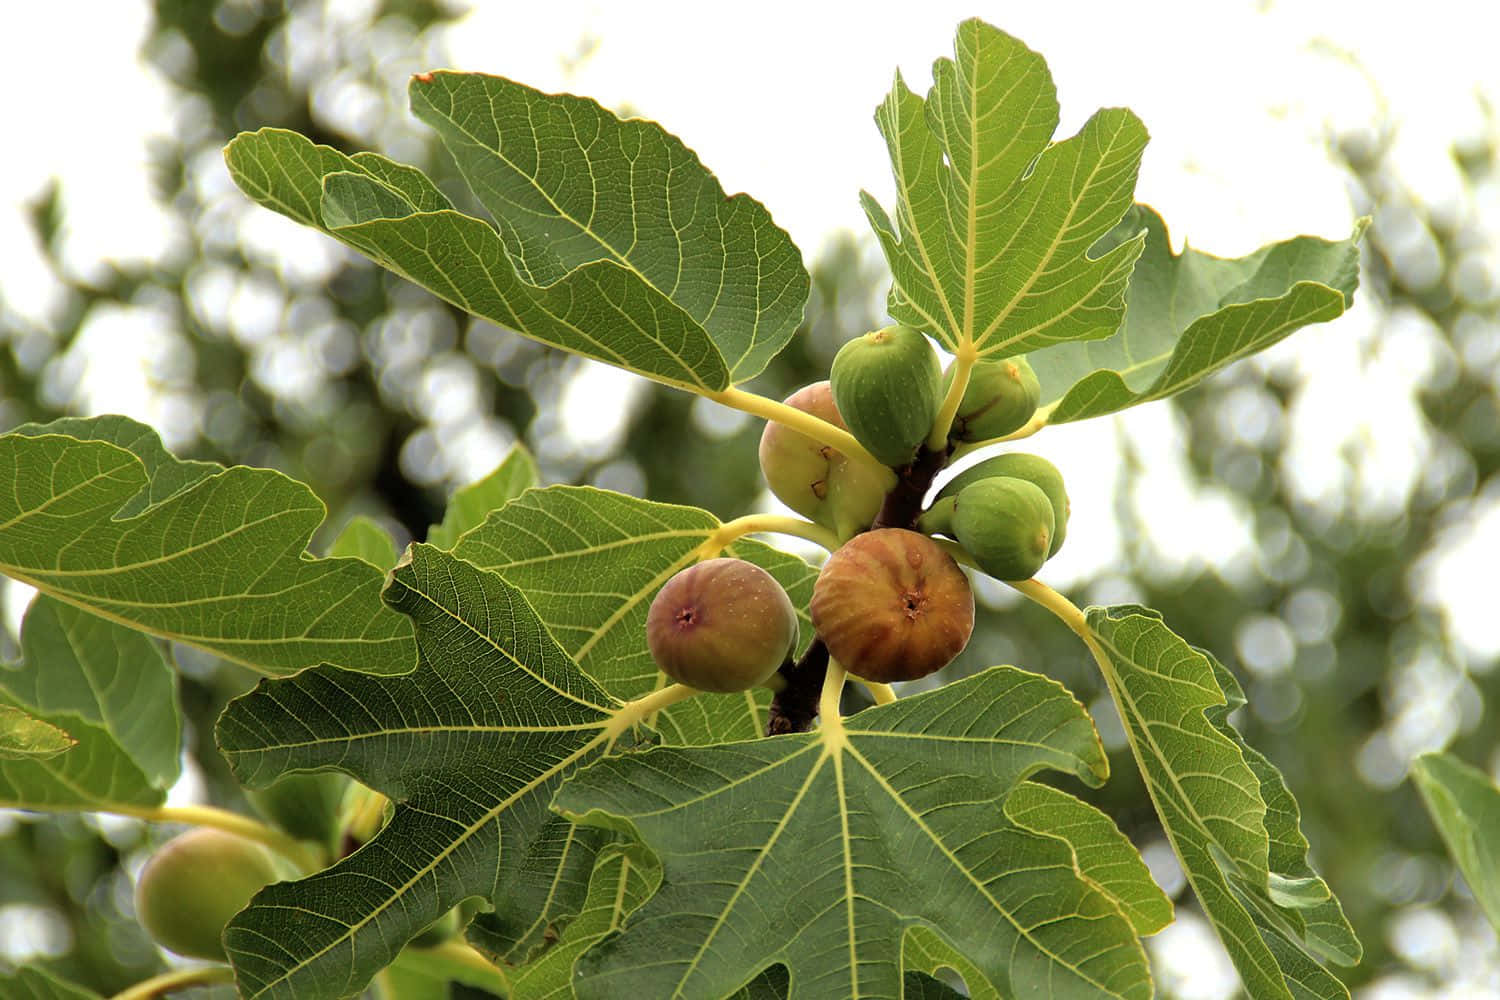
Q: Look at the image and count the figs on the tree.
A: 8